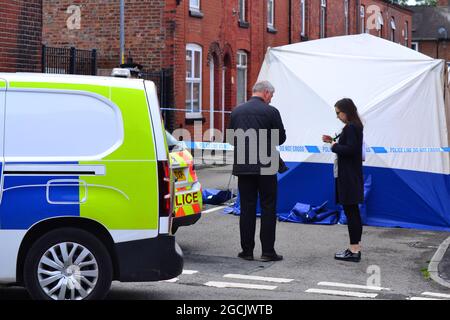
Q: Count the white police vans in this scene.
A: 1